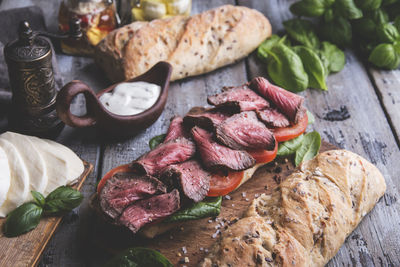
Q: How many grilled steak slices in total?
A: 11